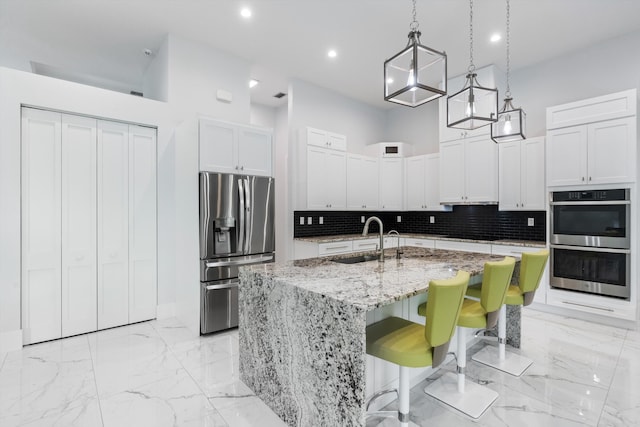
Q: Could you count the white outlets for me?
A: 7